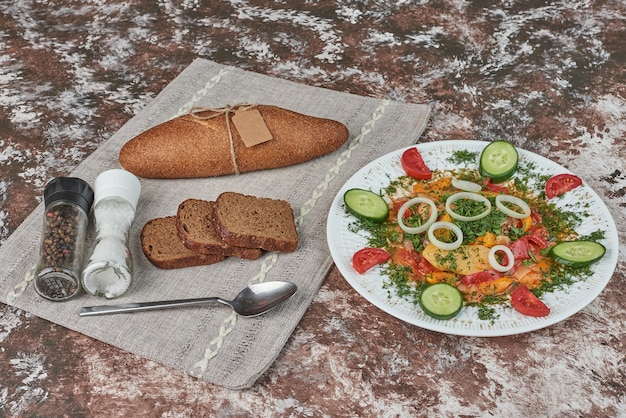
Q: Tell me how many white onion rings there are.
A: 5